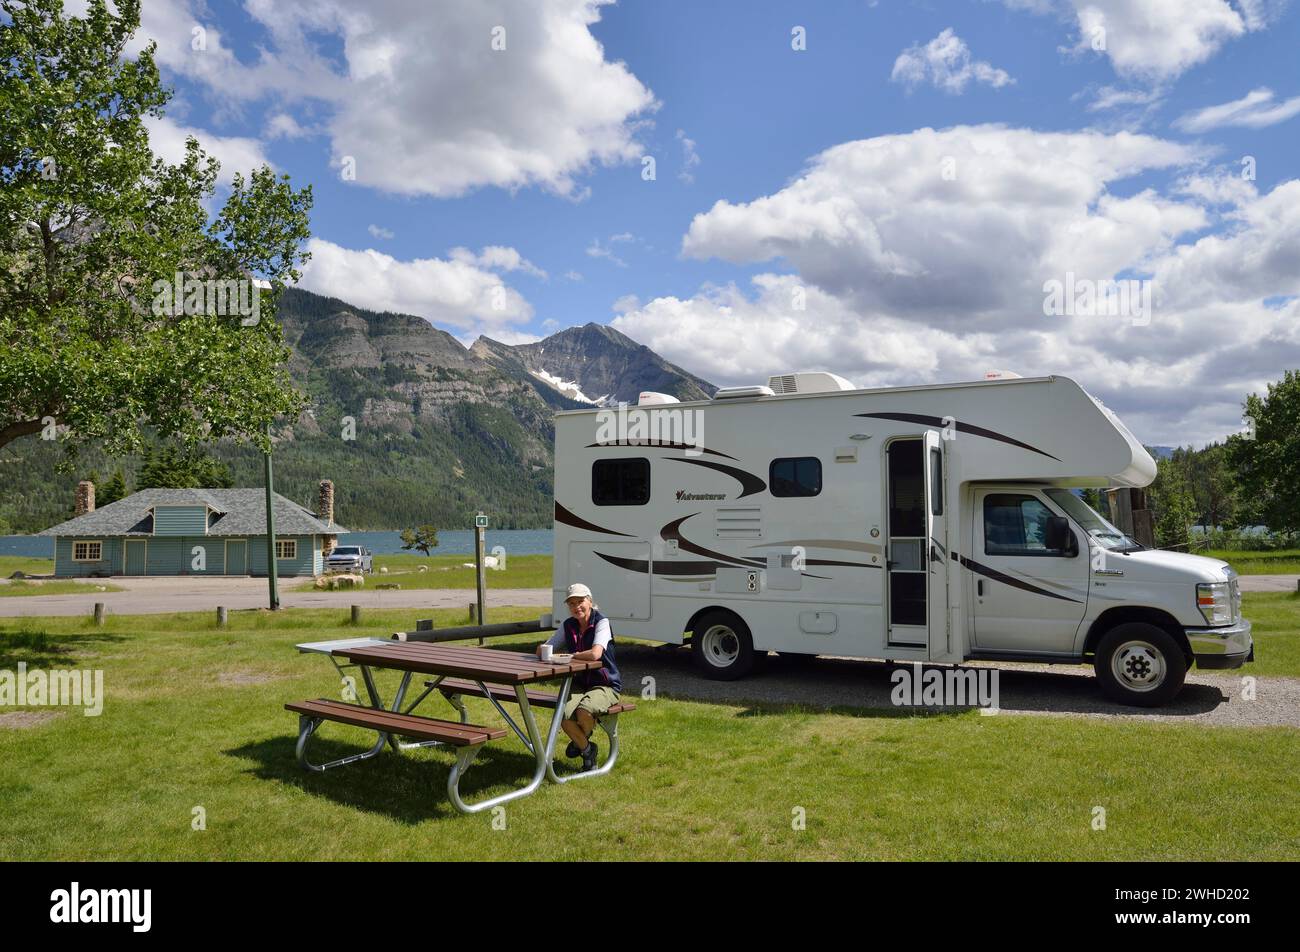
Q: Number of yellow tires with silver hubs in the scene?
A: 0